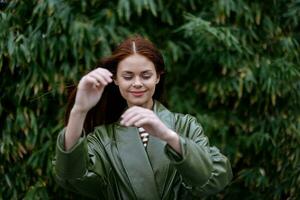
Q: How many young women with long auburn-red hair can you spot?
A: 1